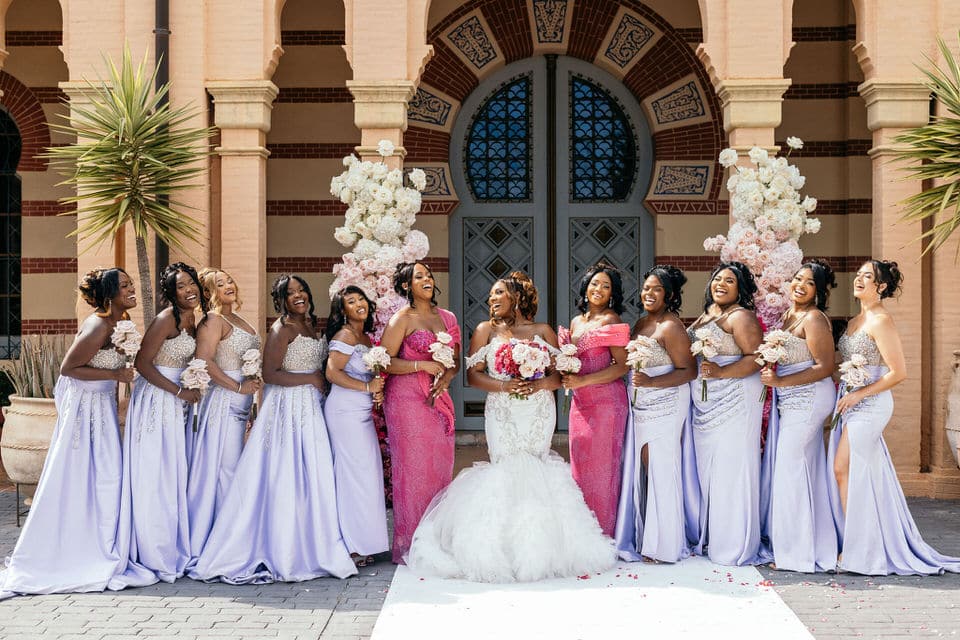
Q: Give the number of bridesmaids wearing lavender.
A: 9